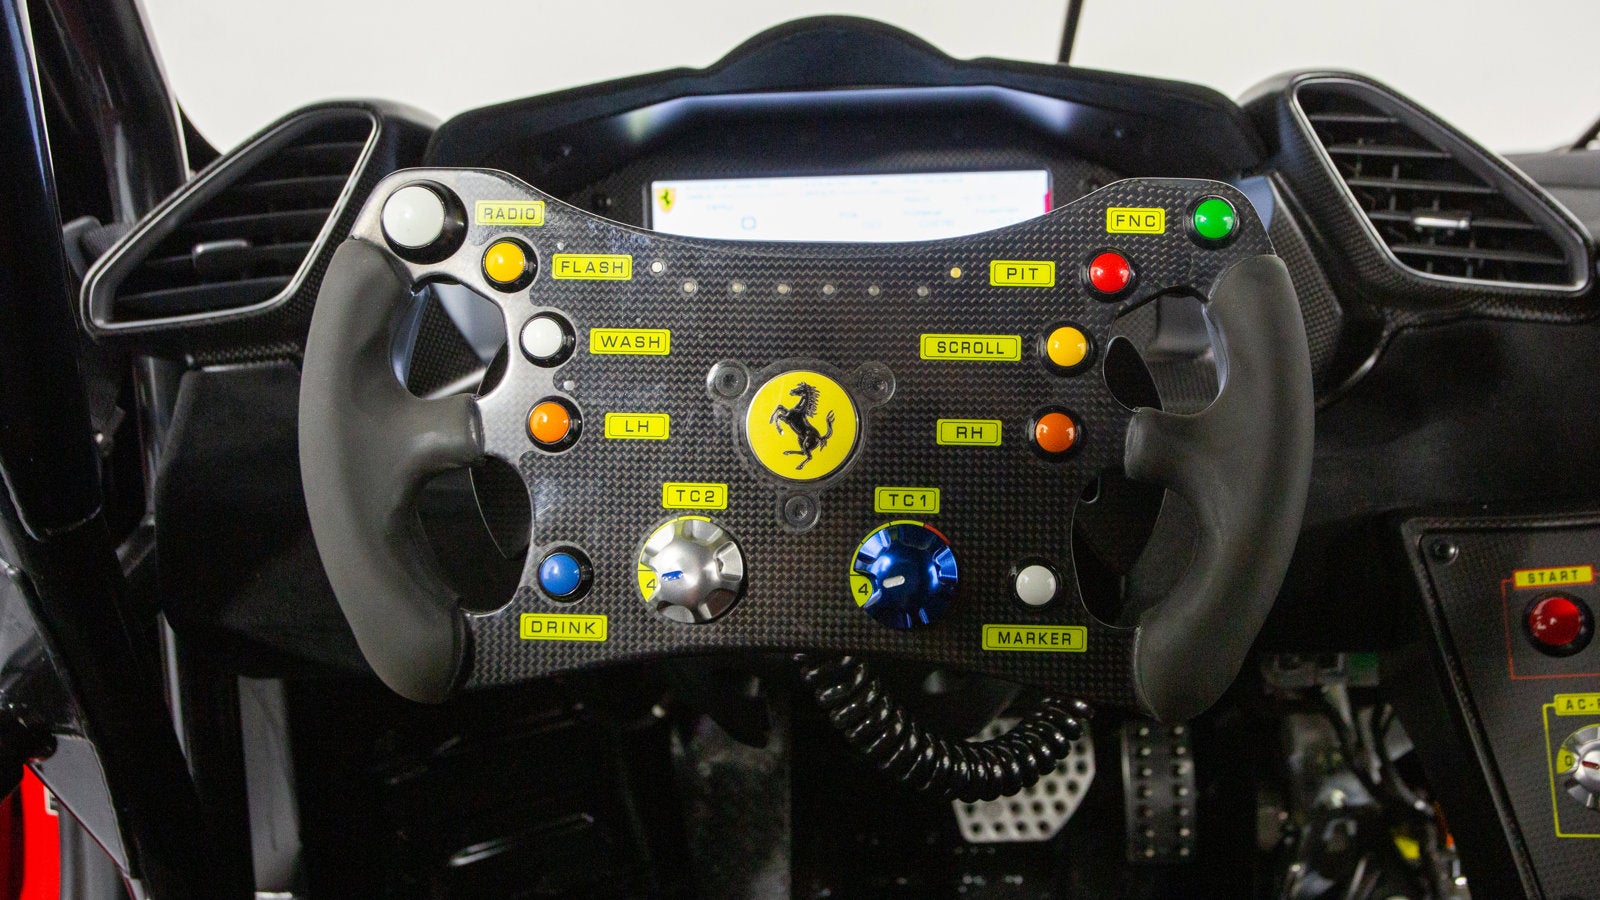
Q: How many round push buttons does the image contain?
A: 11